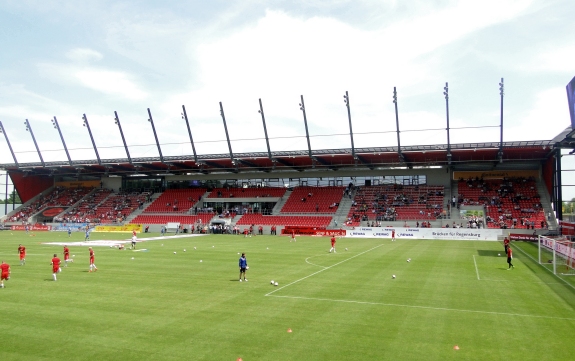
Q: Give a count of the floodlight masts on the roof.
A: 14